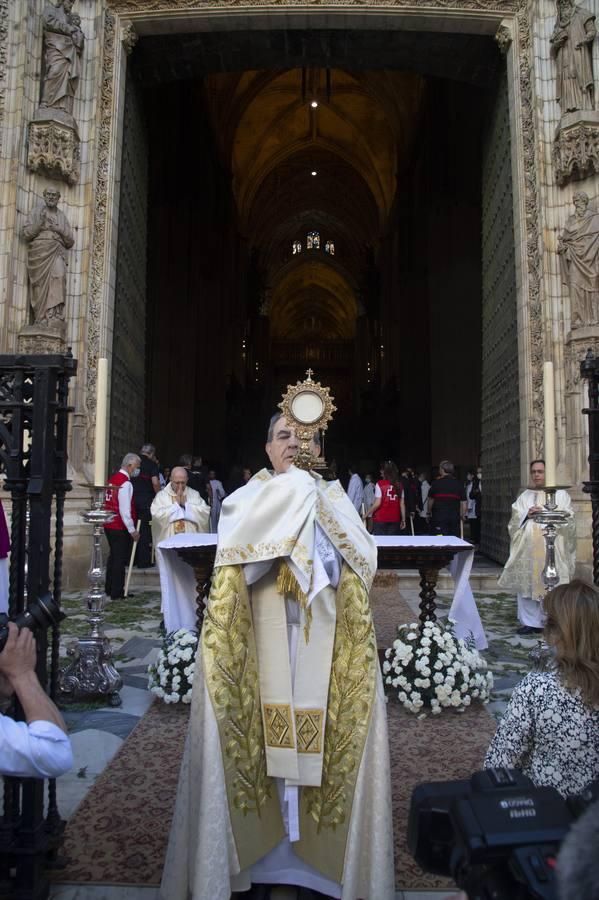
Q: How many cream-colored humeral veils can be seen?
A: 1